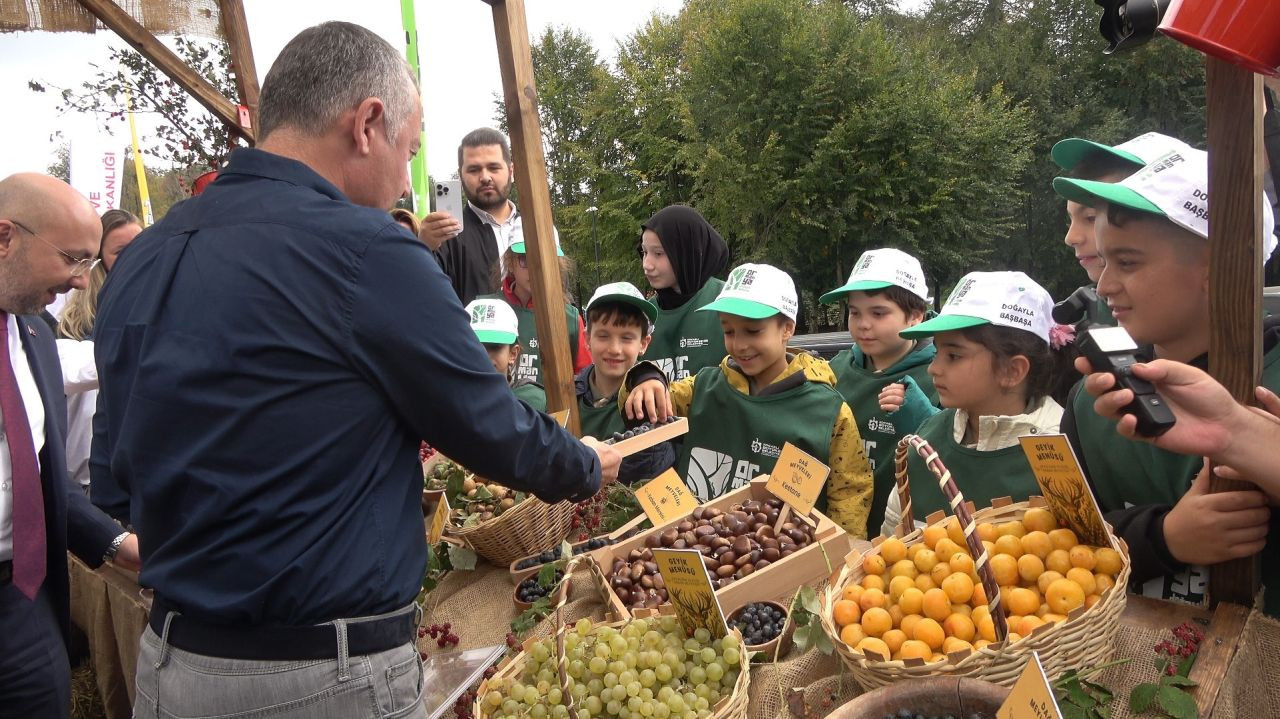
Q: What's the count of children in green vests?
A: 9